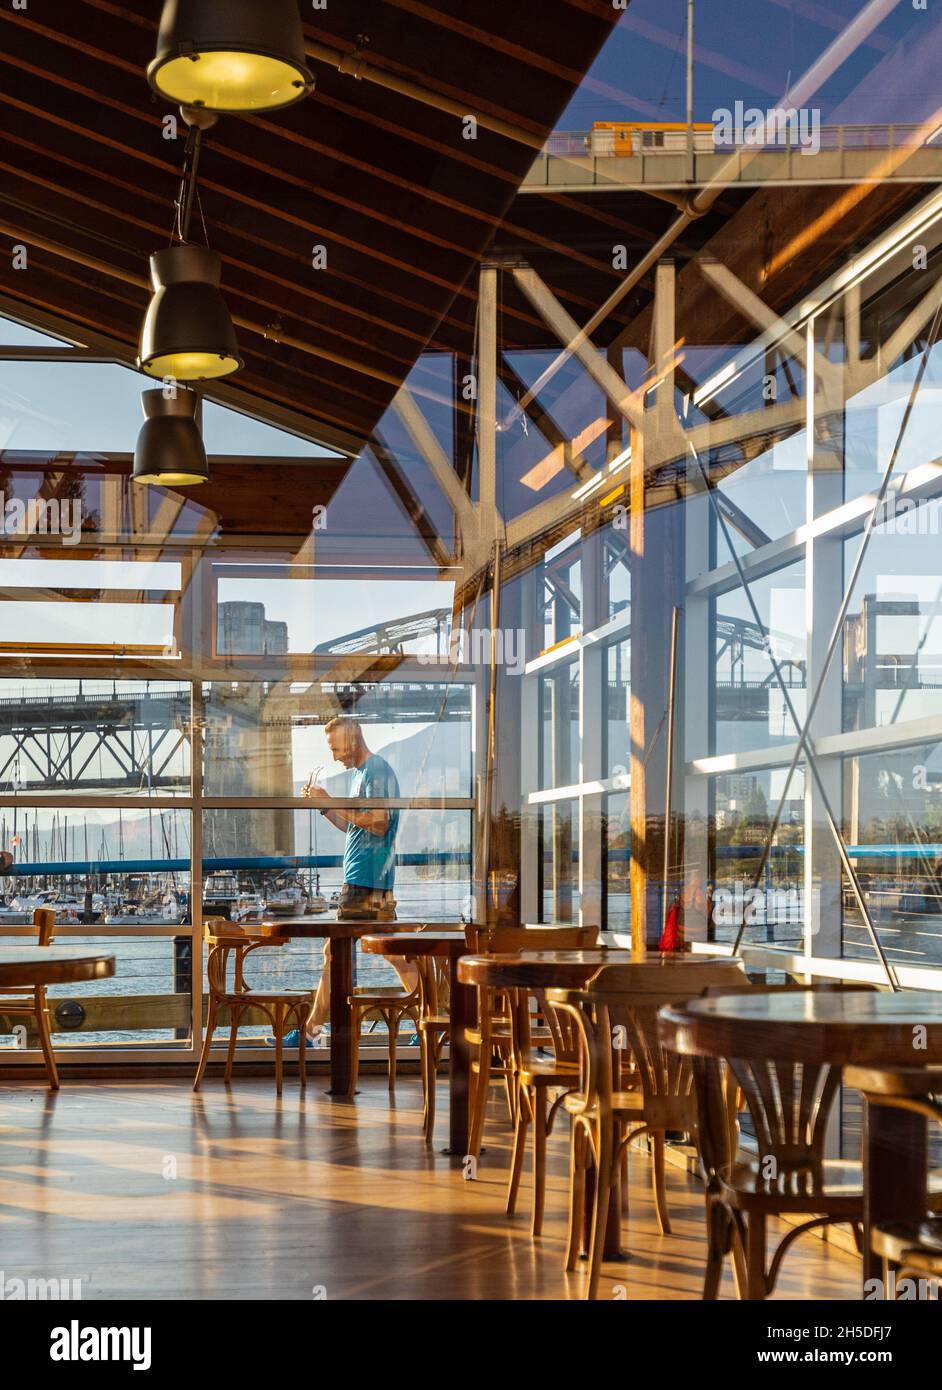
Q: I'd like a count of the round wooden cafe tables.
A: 5